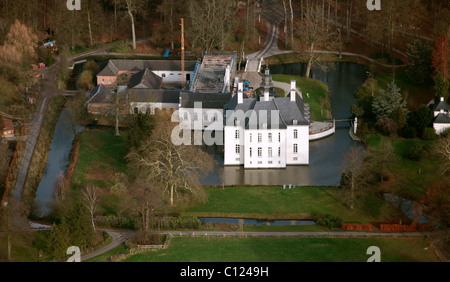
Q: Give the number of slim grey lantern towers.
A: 1